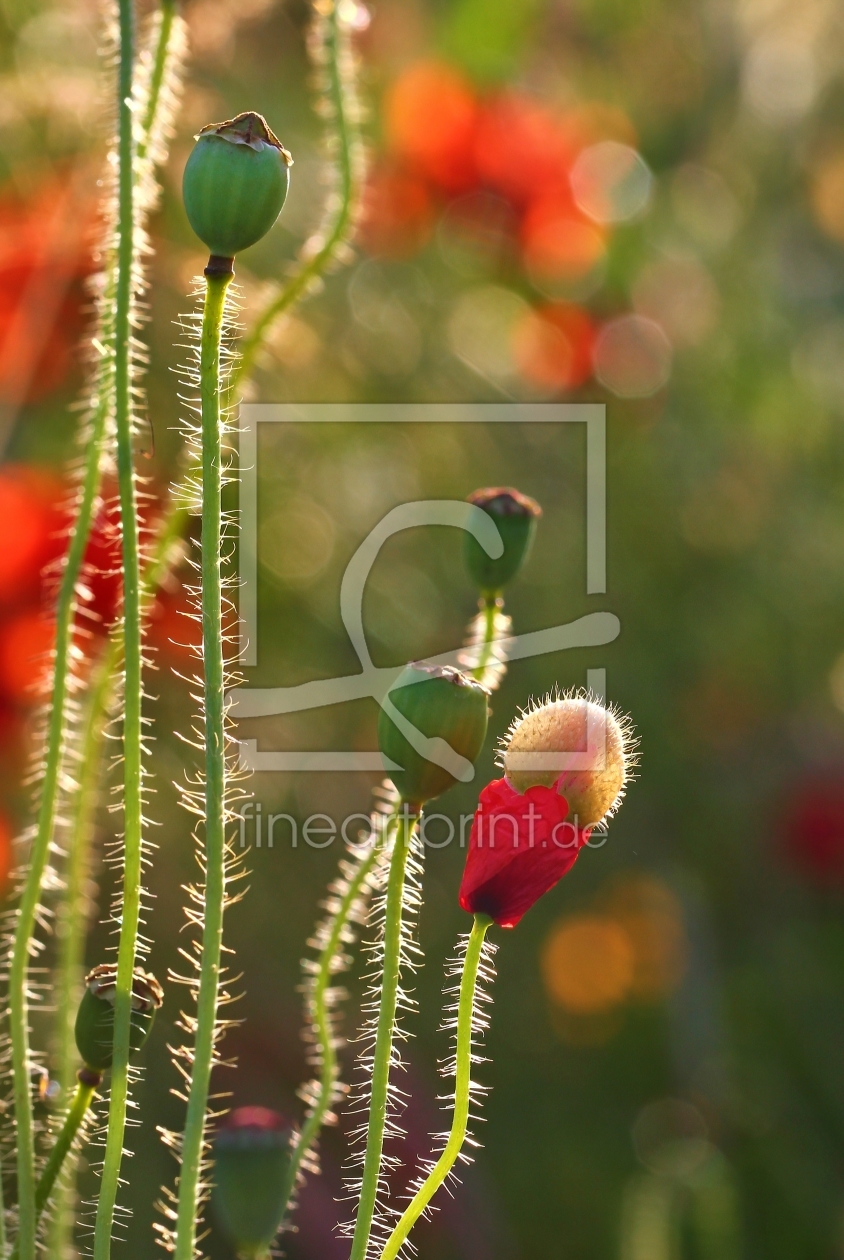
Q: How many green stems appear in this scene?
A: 8